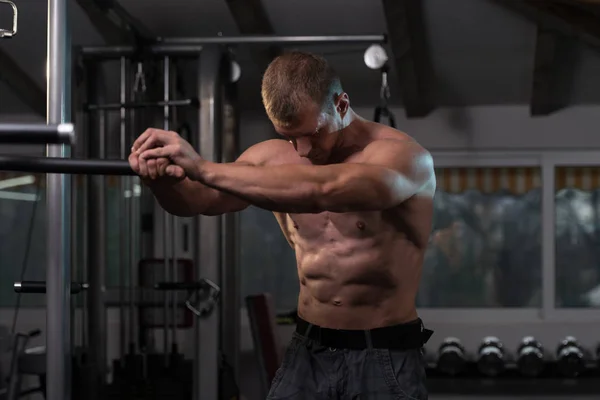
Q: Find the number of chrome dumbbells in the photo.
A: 4